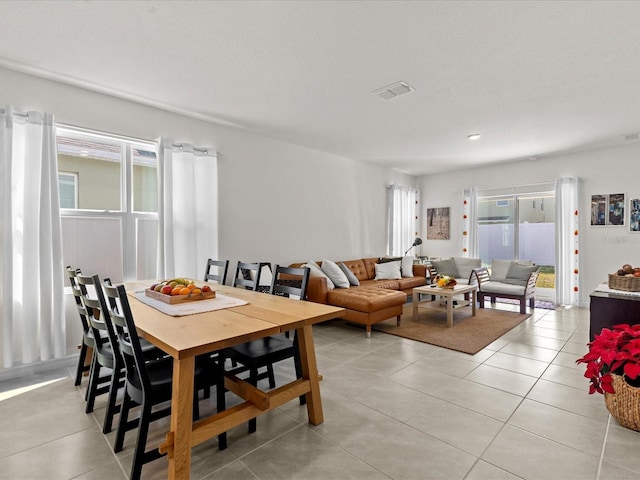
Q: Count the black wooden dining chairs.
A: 6